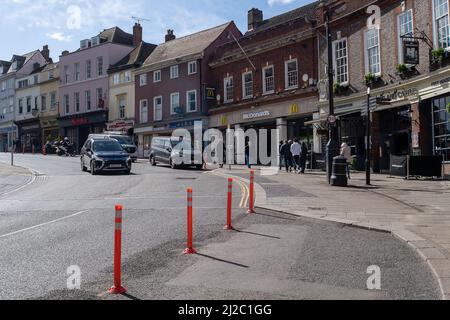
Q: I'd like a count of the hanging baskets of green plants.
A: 4